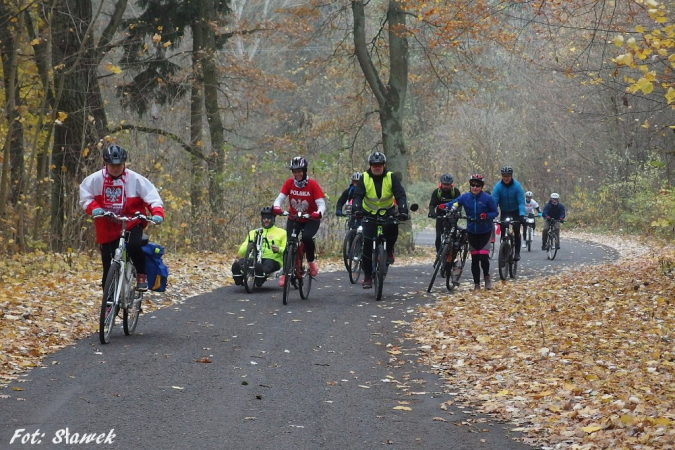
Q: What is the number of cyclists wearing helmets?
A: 10